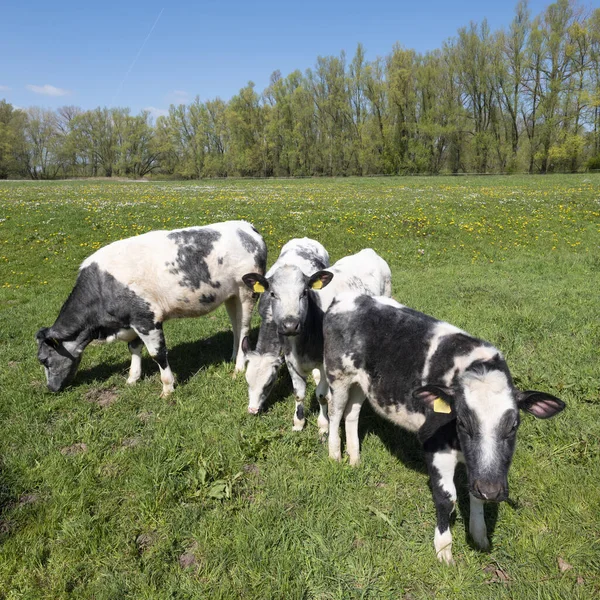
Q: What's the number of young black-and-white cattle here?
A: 4